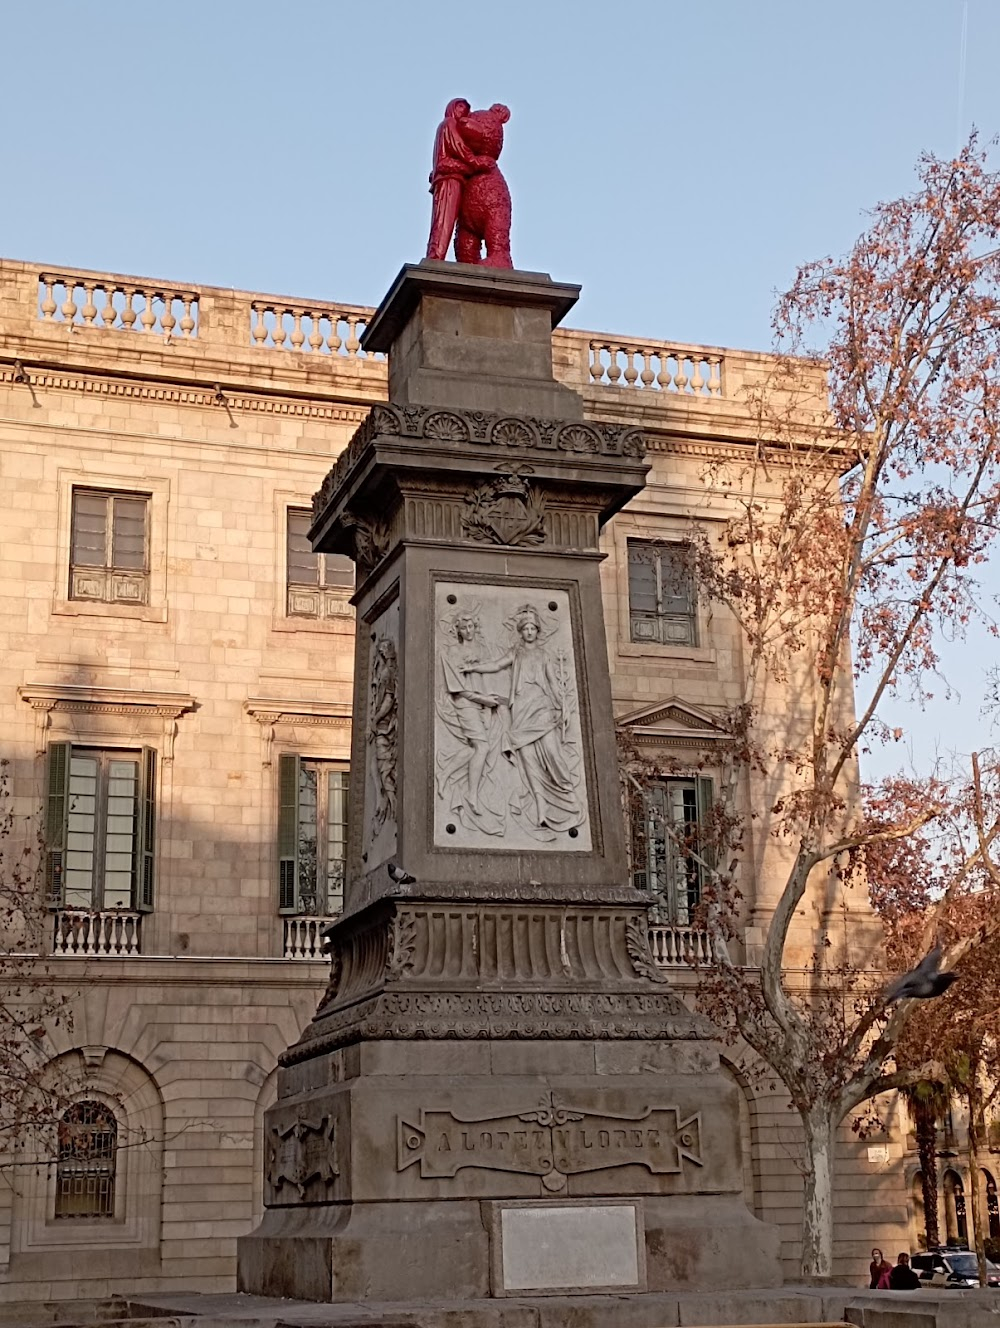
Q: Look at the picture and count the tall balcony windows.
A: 3